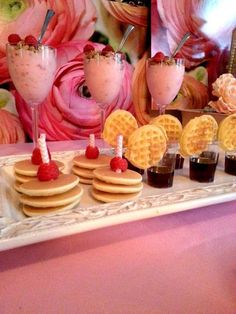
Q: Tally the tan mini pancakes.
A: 12